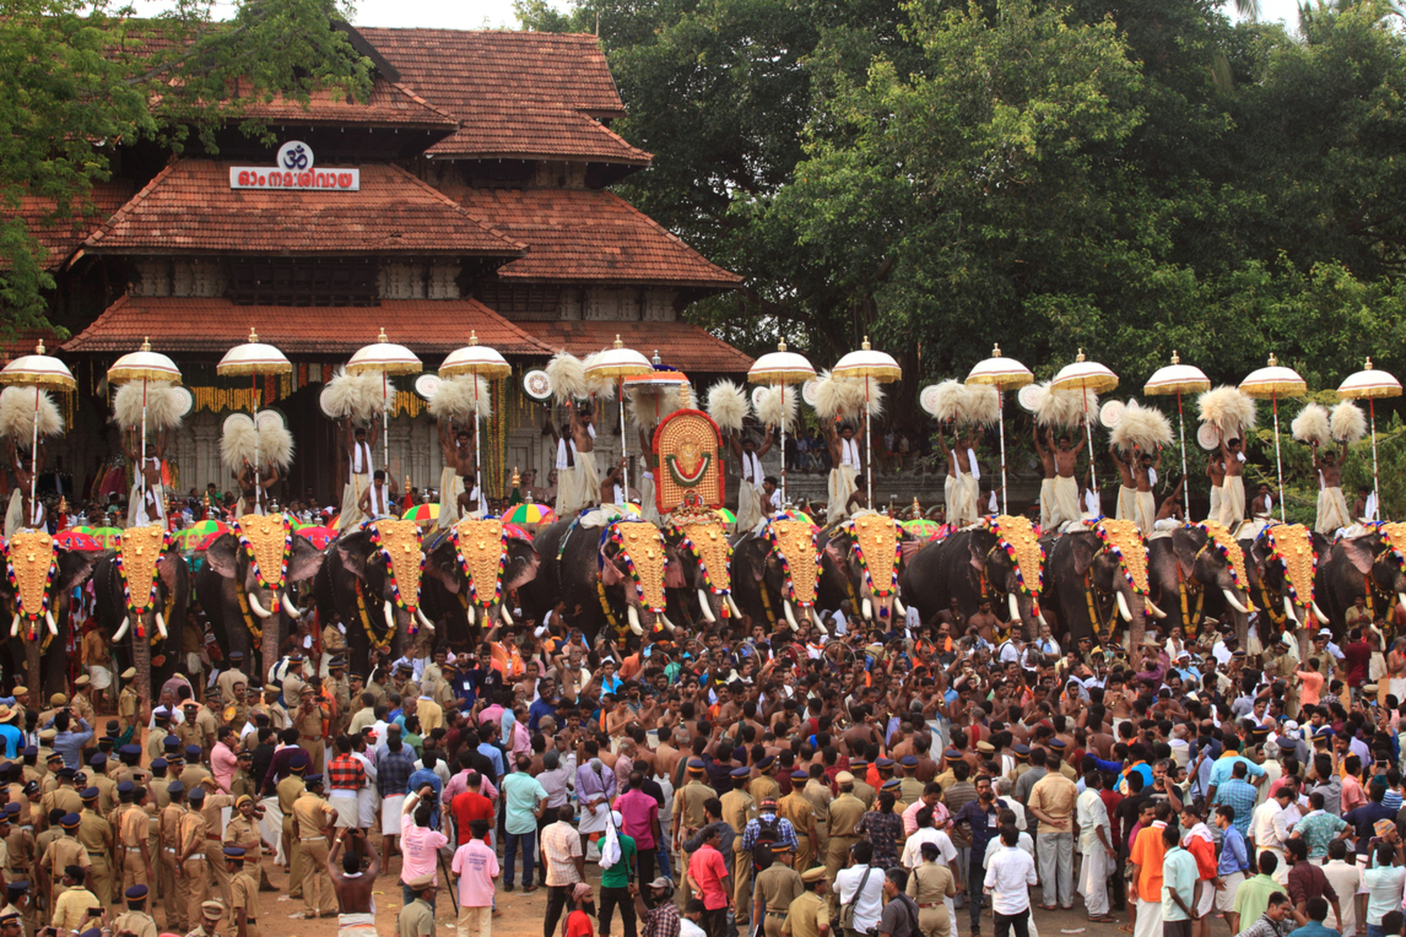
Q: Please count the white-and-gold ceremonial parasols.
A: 13